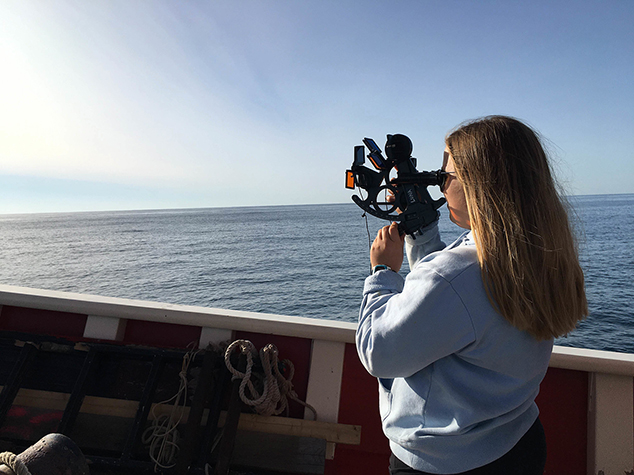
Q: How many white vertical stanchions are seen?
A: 4